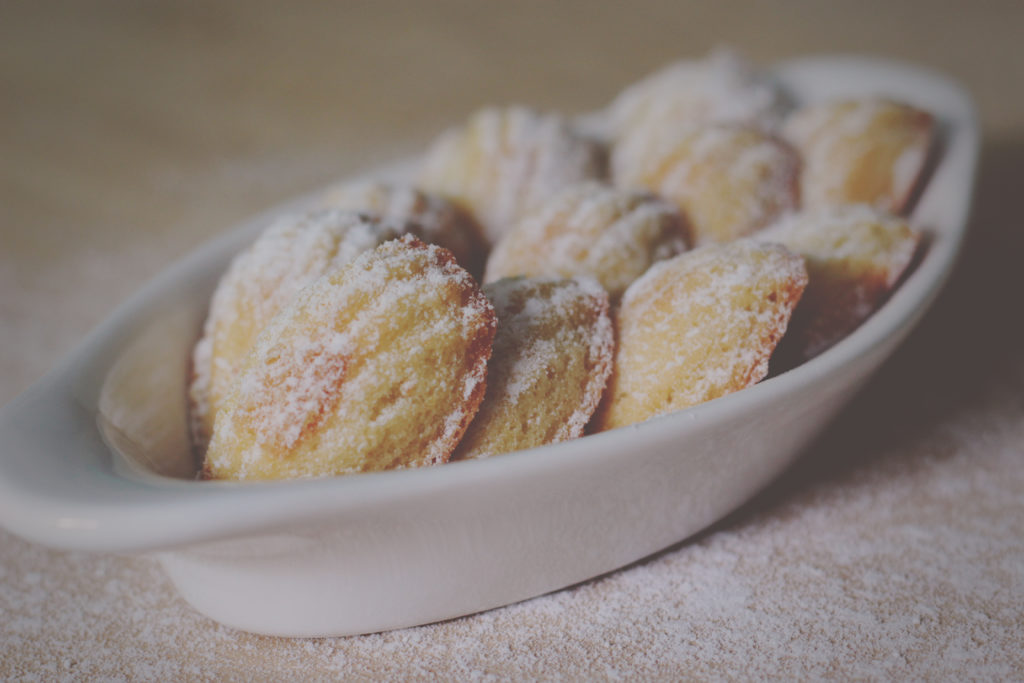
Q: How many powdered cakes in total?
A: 11